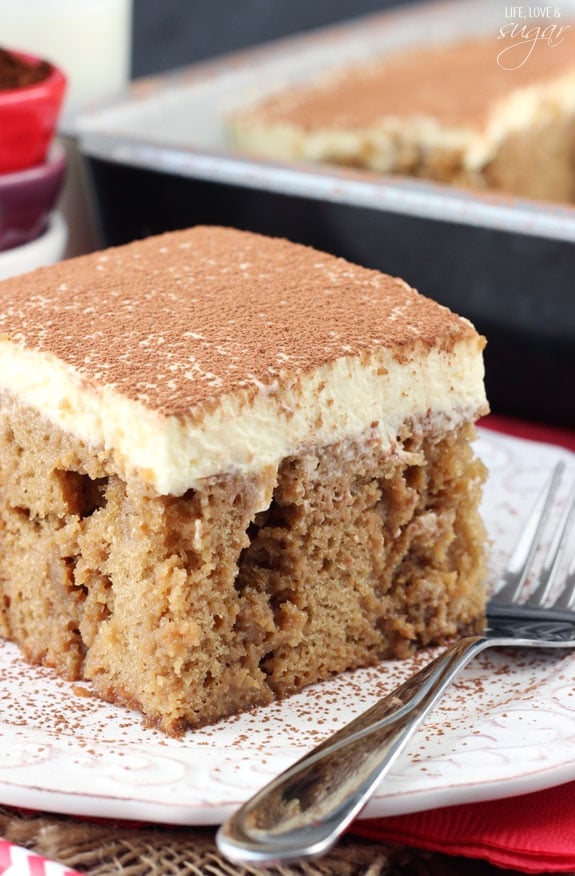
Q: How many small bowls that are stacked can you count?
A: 3